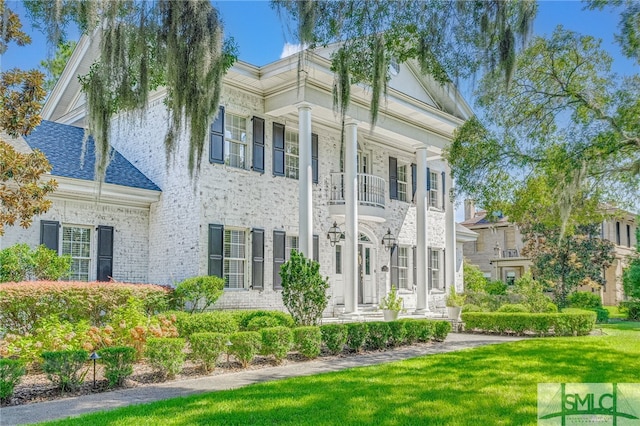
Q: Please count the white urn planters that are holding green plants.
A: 2